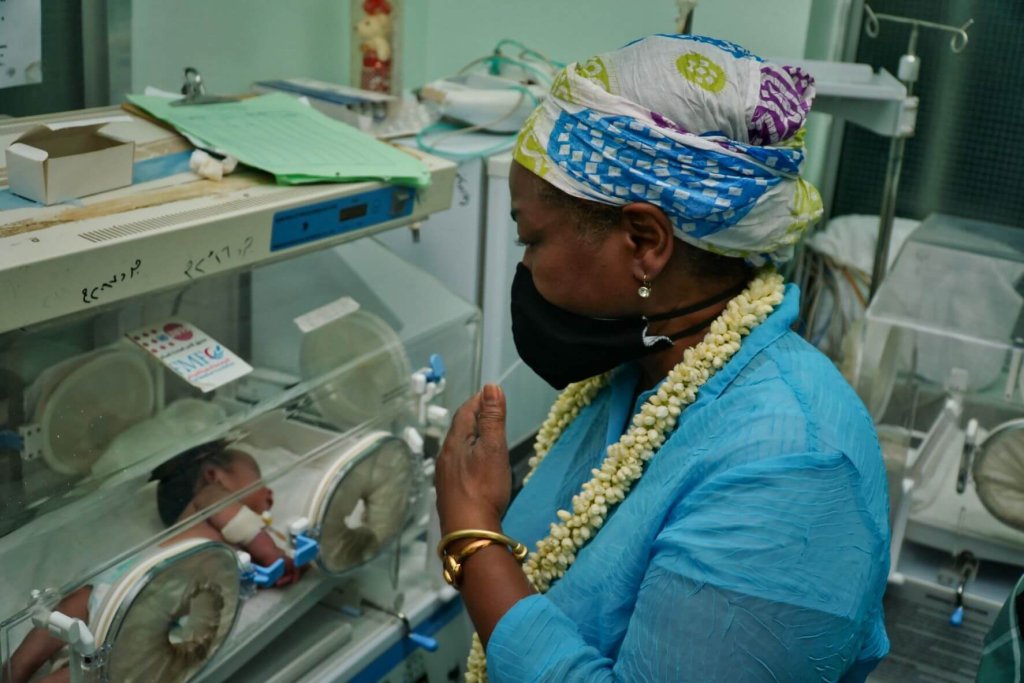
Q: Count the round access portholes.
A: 5